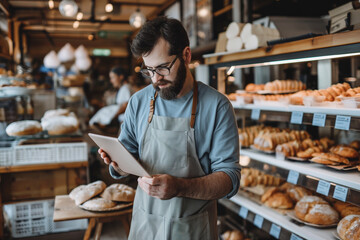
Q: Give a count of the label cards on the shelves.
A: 11